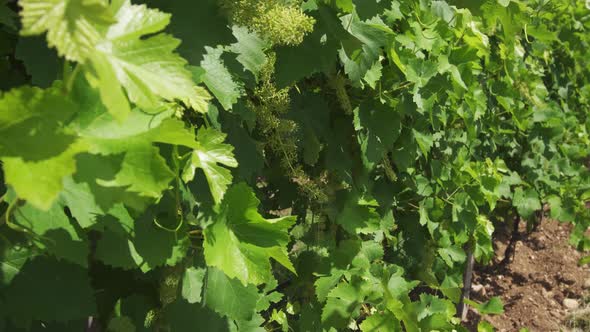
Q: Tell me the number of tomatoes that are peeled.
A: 0